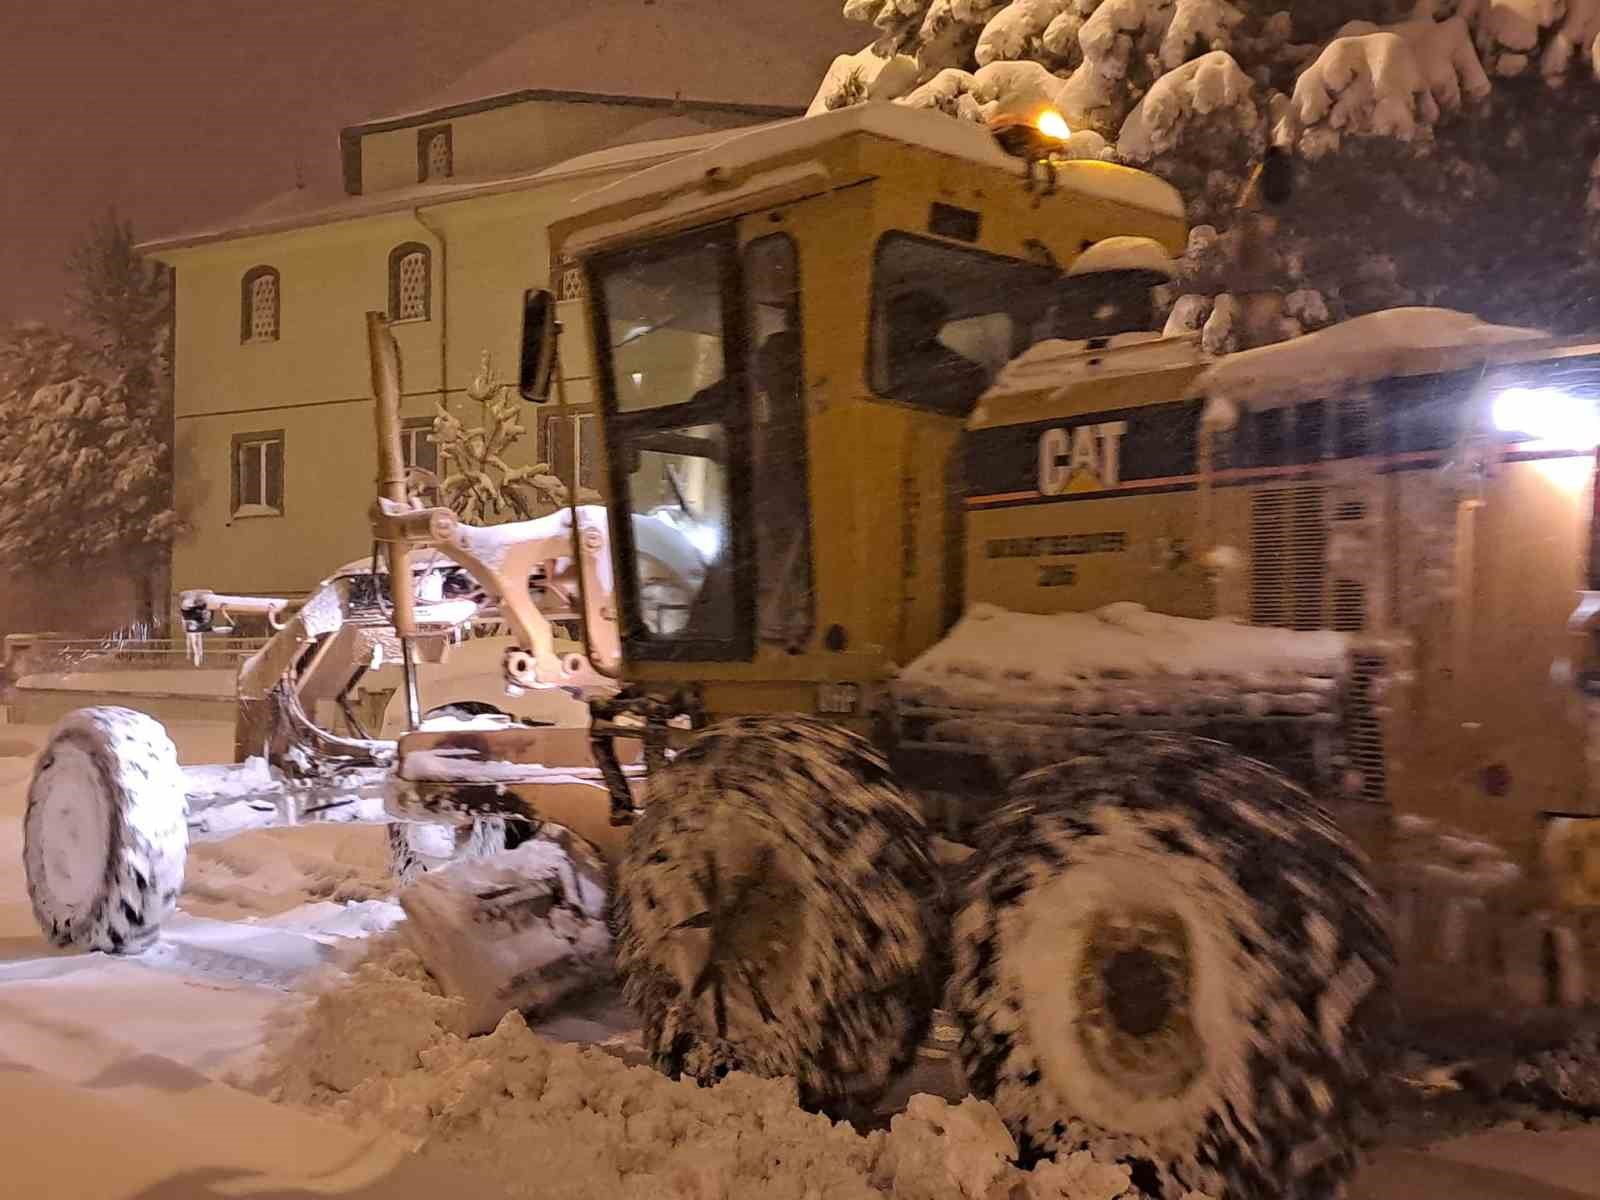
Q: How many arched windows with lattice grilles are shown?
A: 4